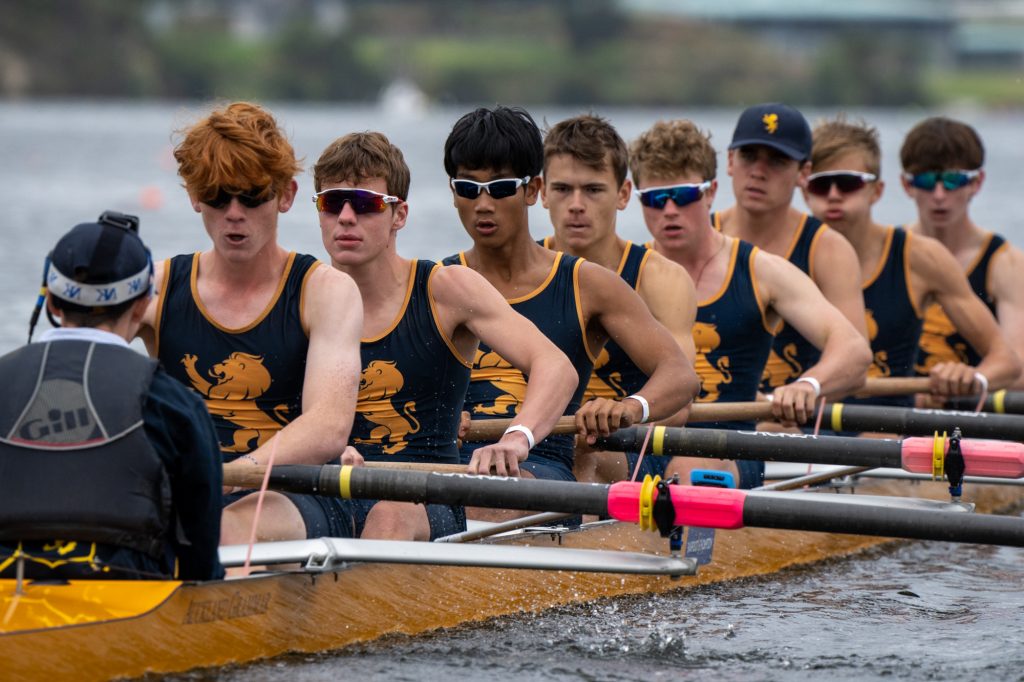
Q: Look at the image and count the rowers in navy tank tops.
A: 8